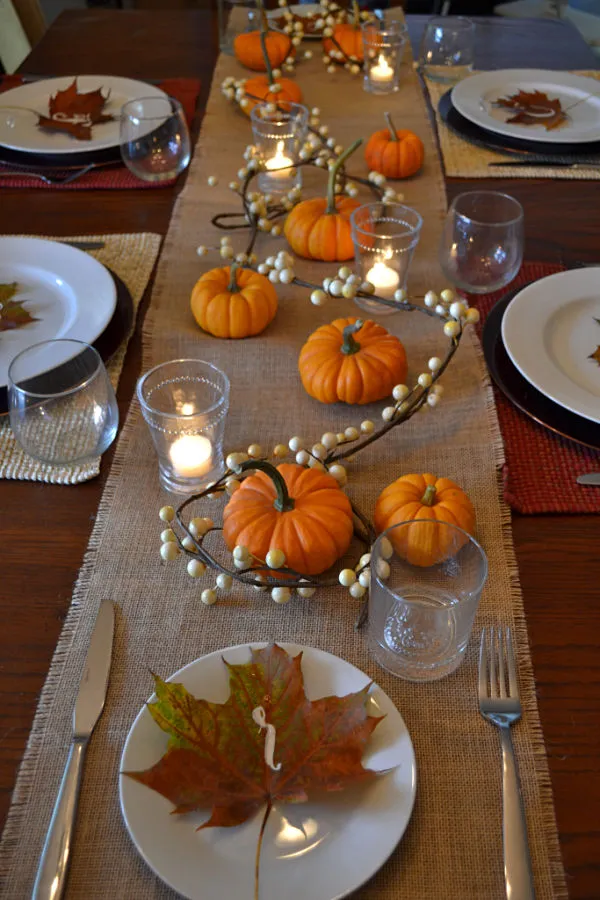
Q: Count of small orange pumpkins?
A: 9